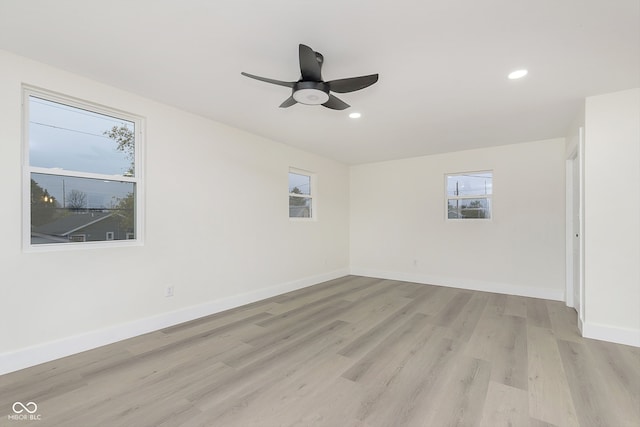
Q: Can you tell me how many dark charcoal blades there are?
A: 5